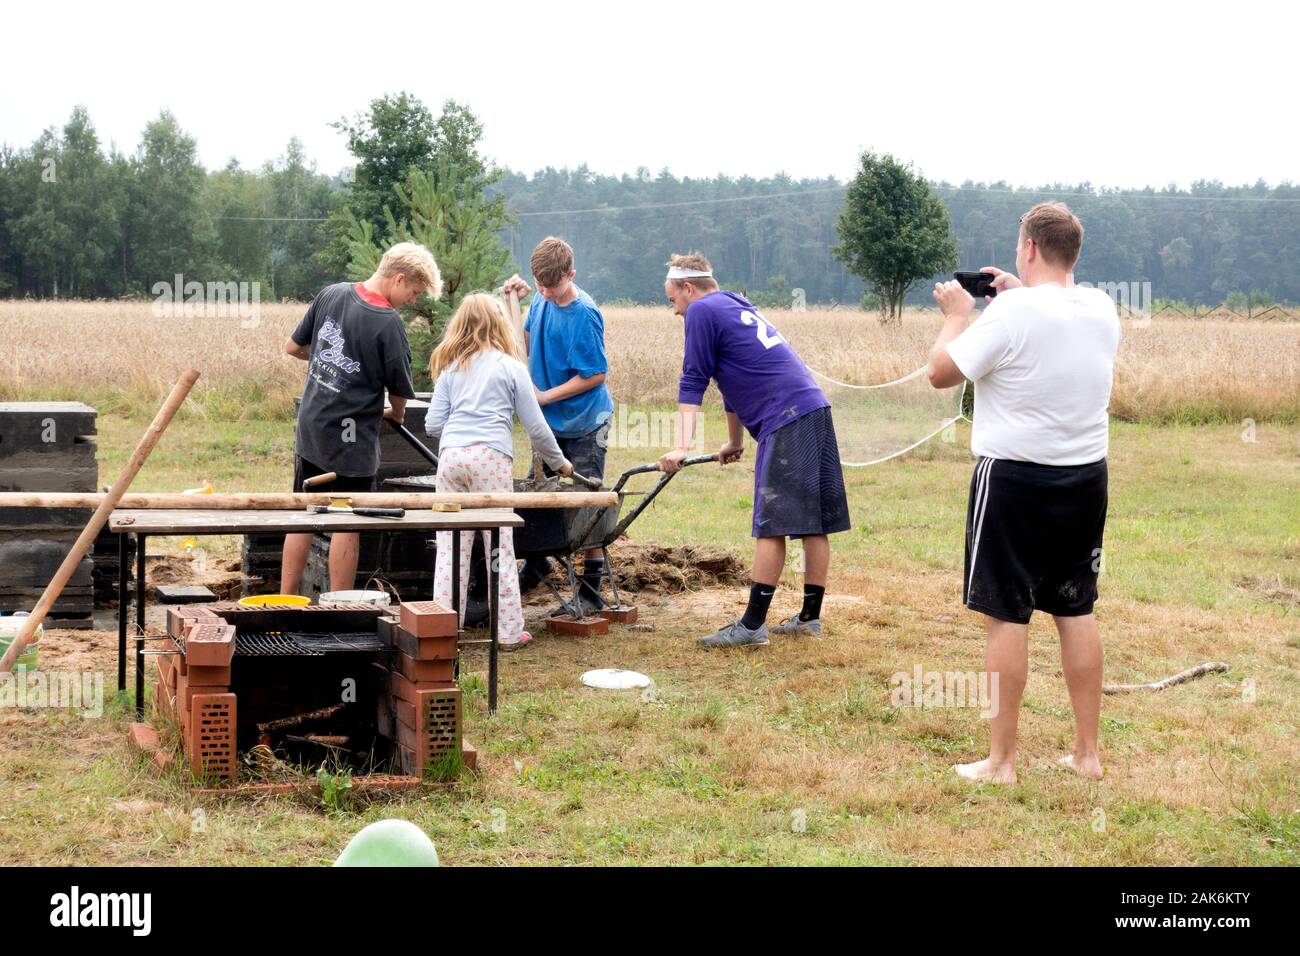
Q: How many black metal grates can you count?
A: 2